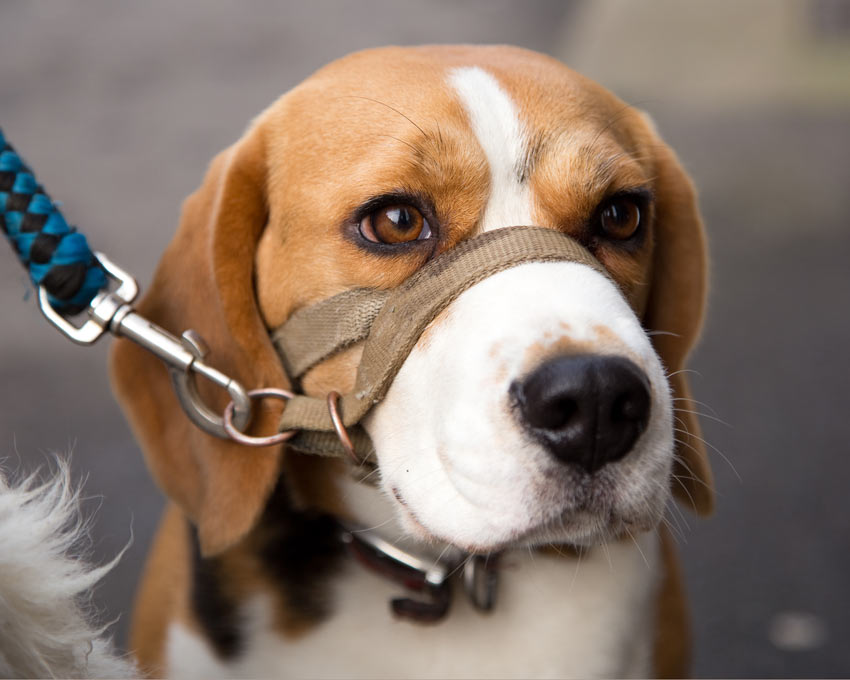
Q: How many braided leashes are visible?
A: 1